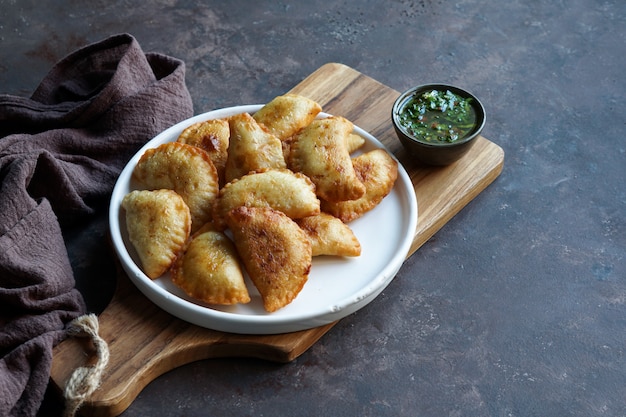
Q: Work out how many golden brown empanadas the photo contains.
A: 12